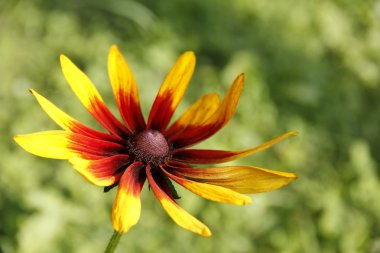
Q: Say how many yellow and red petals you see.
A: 13